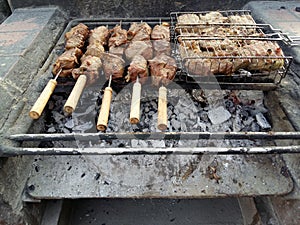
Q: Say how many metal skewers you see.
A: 5